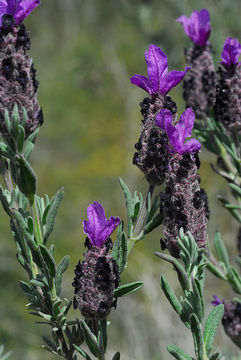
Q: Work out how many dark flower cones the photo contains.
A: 7